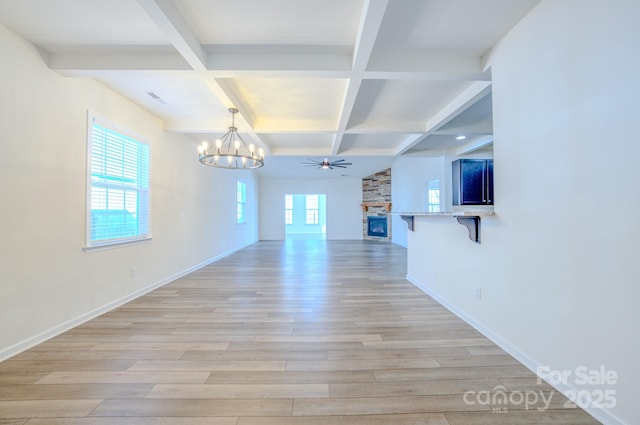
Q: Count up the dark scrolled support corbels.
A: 2